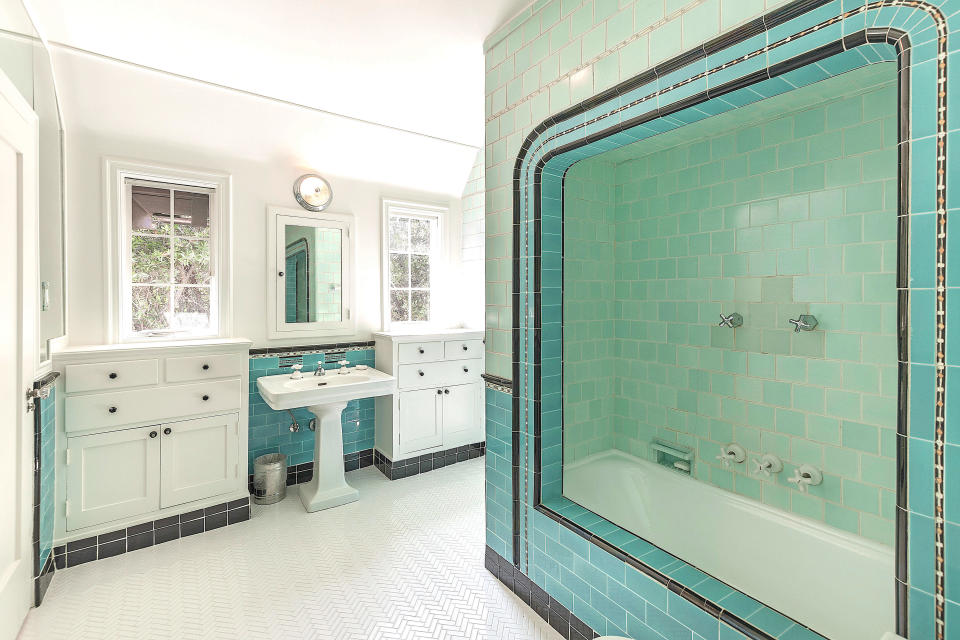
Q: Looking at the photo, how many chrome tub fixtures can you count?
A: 2